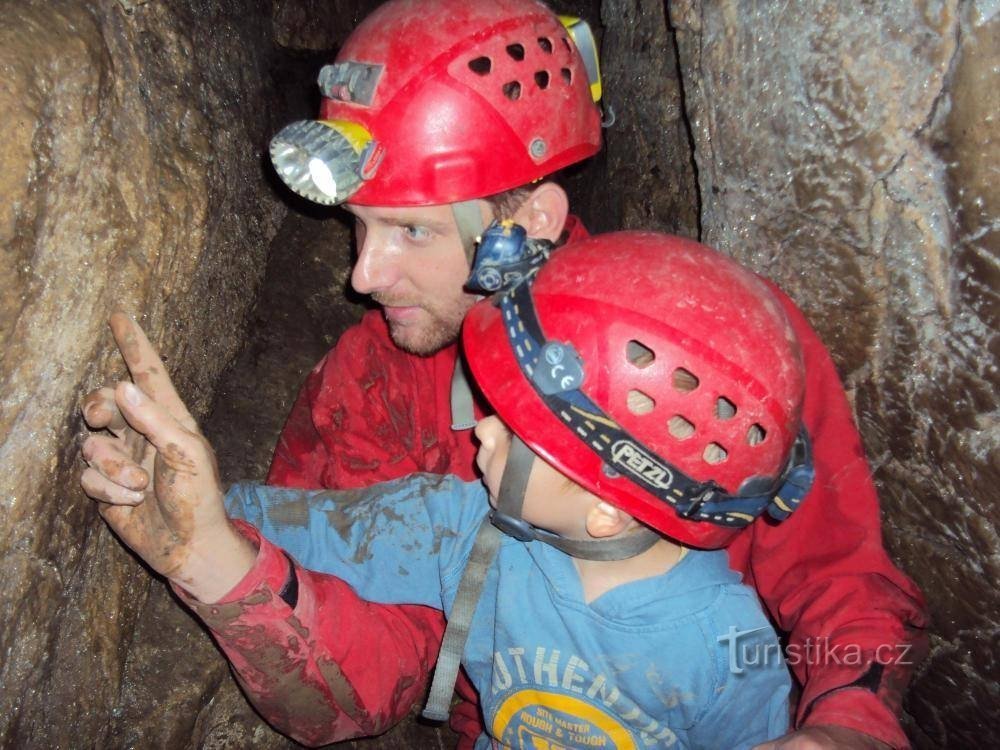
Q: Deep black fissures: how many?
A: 1